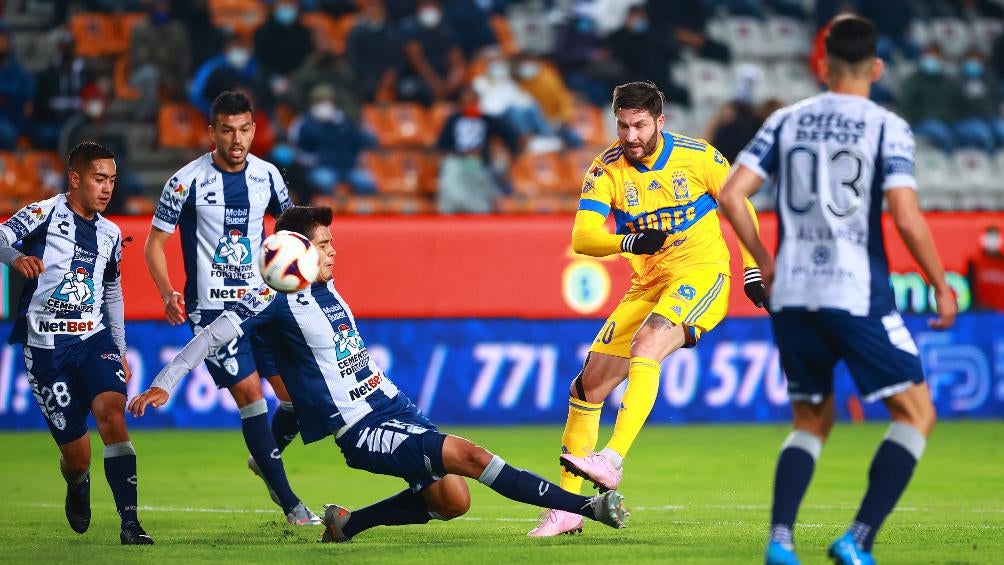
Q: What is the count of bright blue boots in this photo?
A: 2